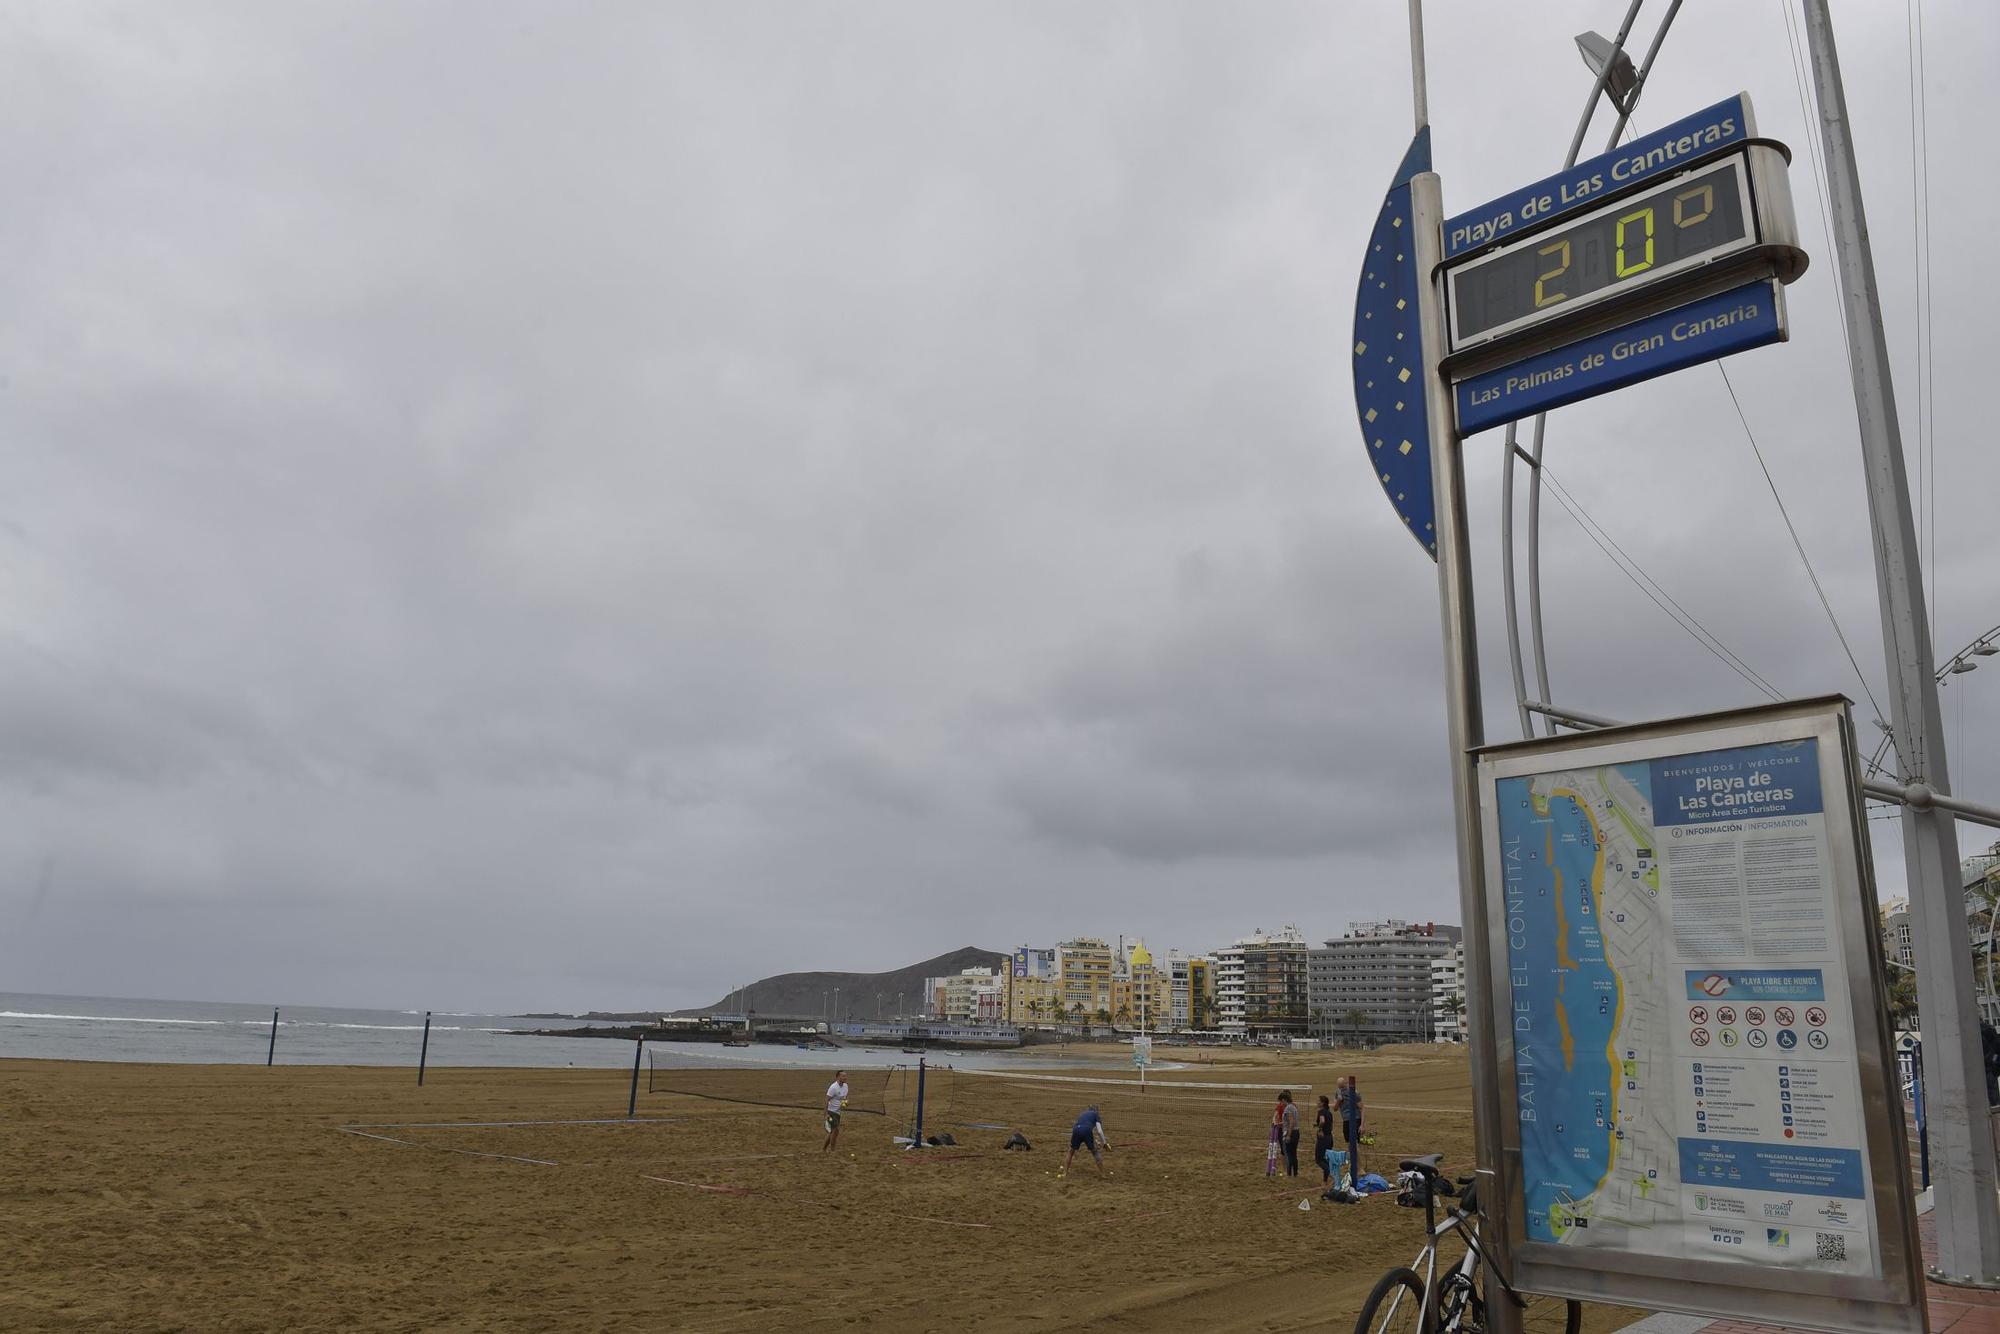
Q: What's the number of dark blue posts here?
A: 5